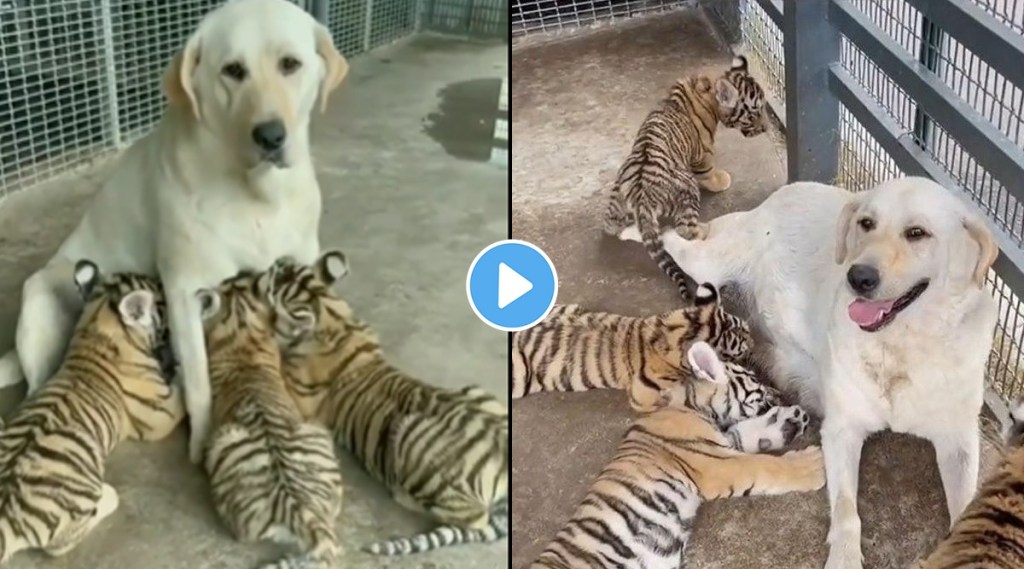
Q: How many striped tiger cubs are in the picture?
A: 7